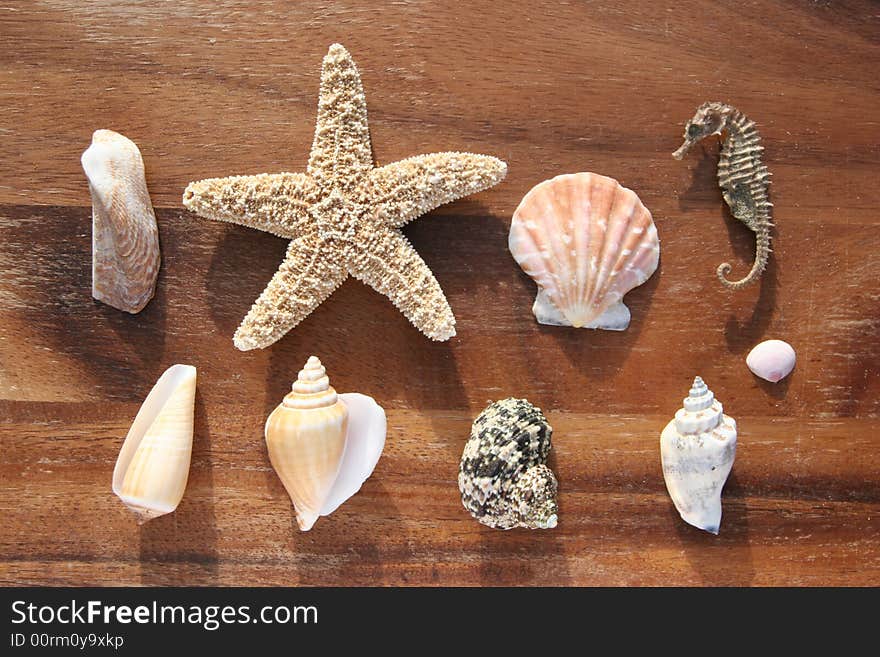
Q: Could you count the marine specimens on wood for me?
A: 9